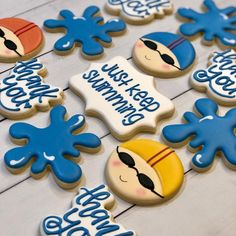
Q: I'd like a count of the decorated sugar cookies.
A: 12